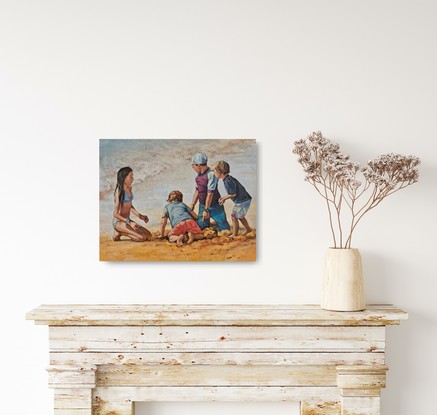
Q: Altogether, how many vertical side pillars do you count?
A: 2